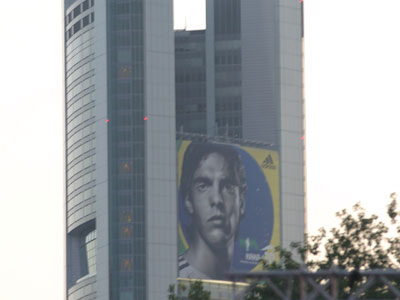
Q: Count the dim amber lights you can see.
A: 5